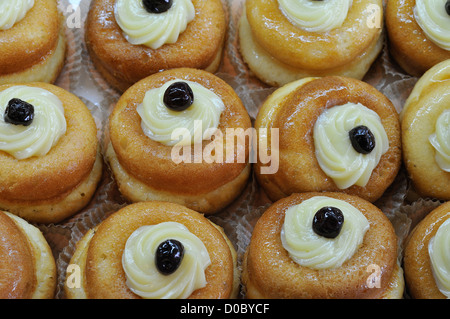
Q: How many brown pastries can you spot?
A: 12